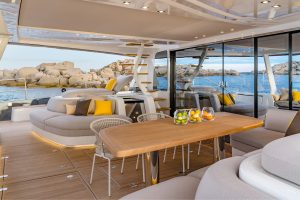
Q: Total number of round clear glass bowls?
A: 3